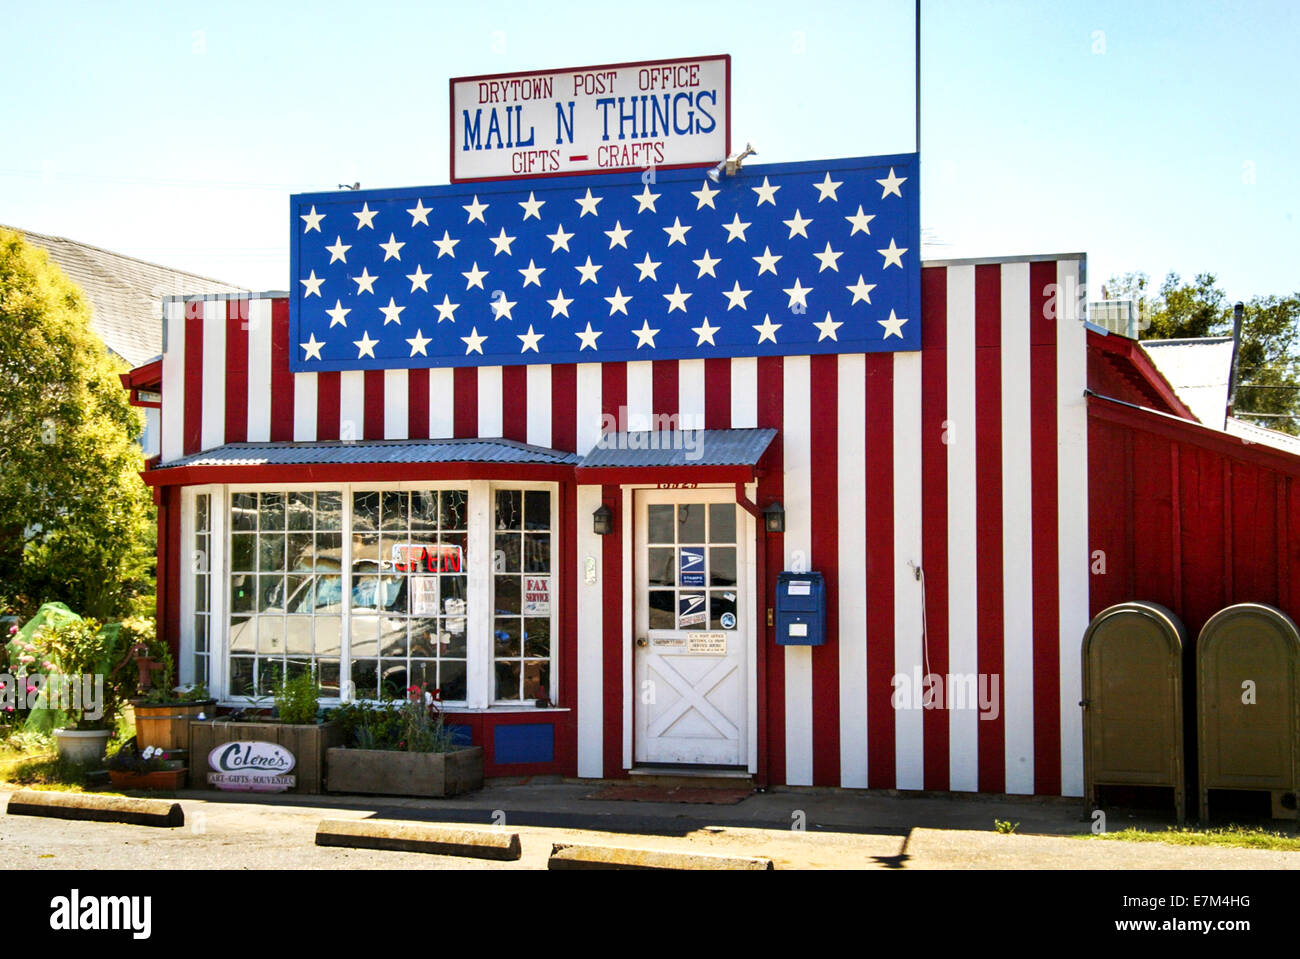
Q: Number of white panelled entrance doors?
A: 1